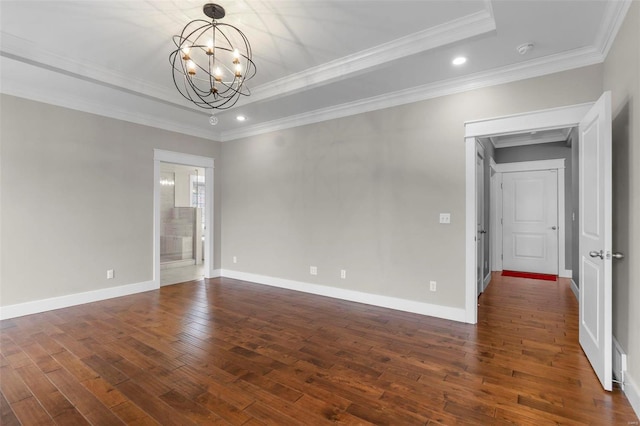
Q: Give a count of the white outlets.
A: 5